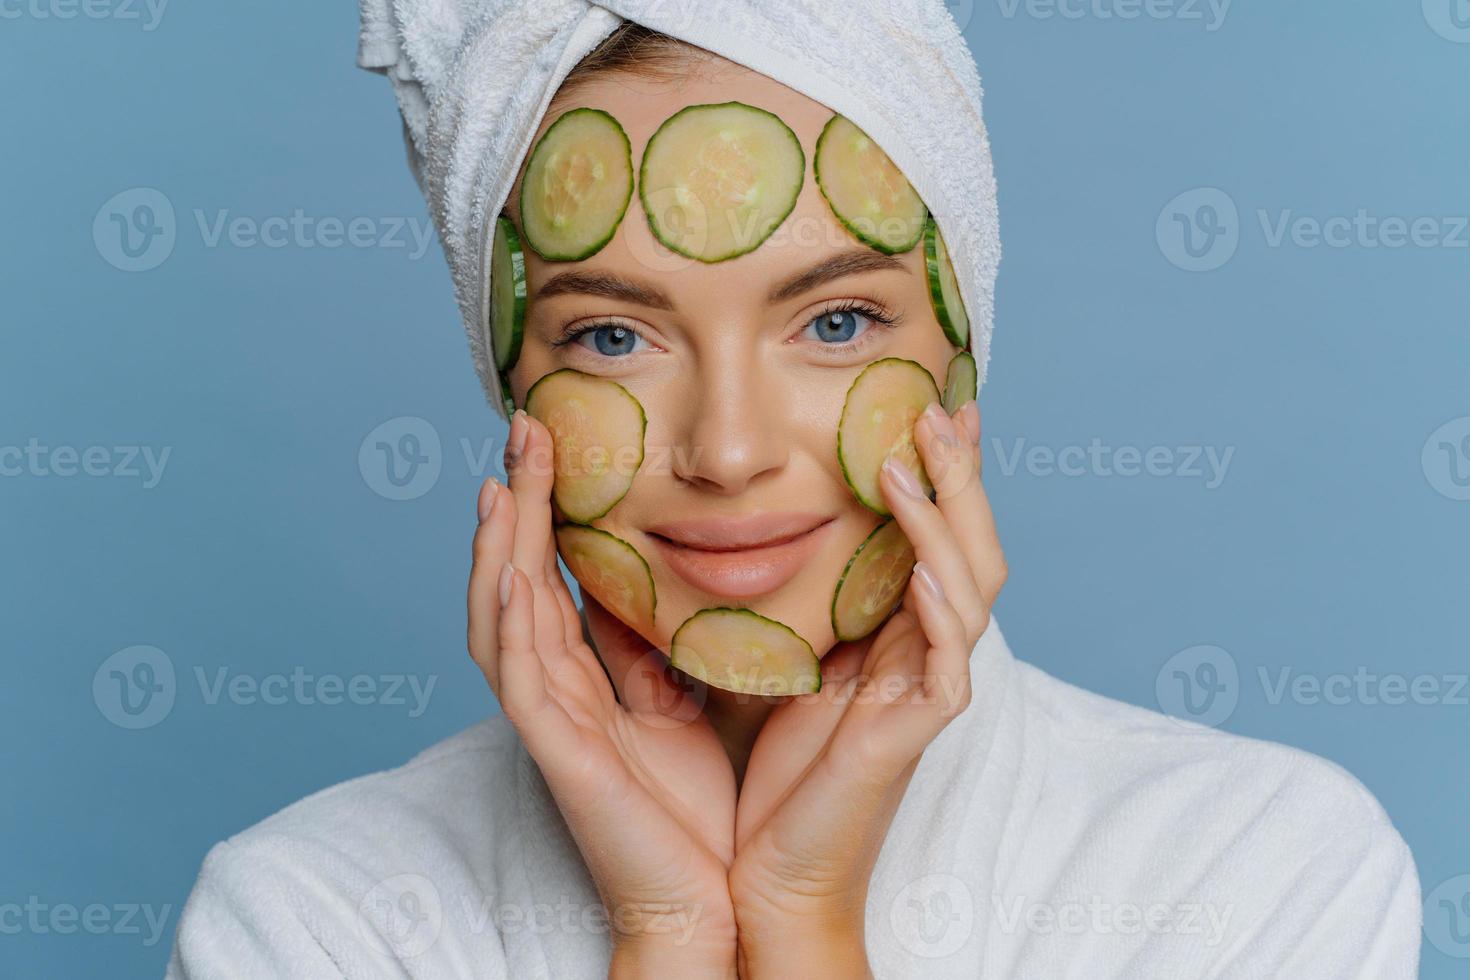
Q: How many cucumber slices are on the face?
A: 12